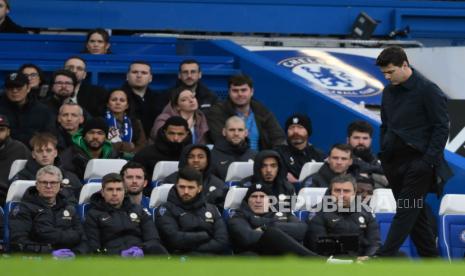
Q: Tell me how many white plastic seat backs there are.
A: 12